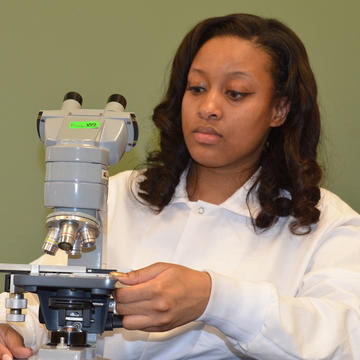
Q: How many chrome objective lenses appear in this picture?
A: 4